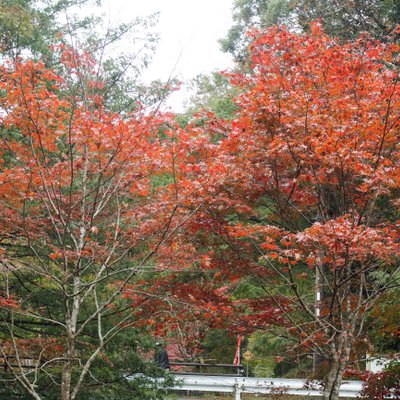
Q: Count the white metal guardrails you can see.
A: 1